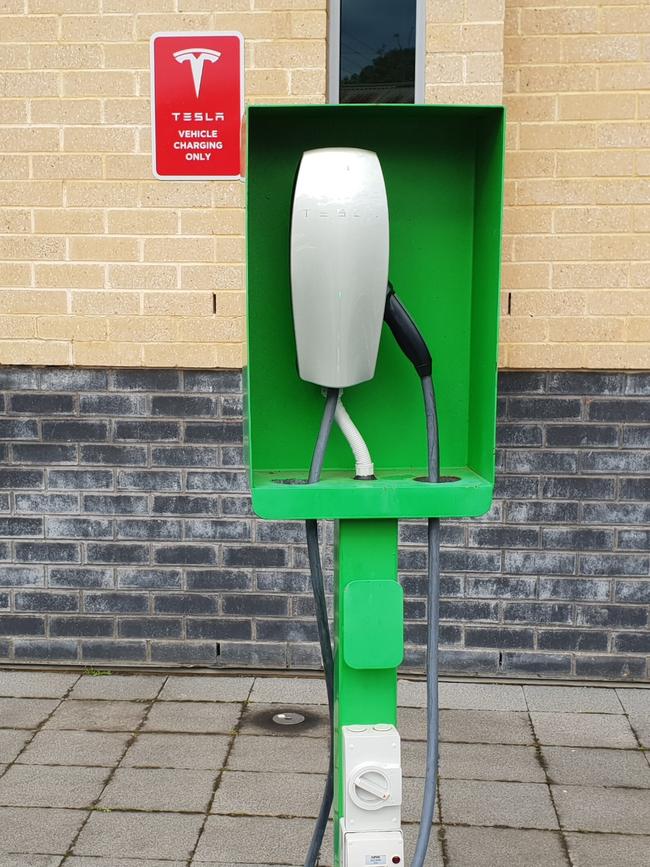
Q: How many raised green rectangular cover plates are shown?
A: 1